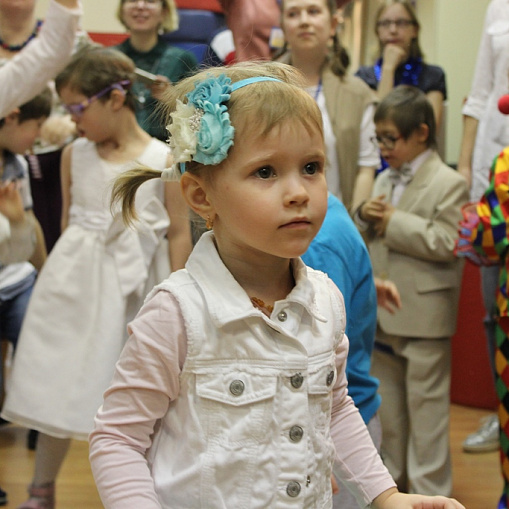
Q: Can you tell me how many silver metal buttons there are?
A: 6